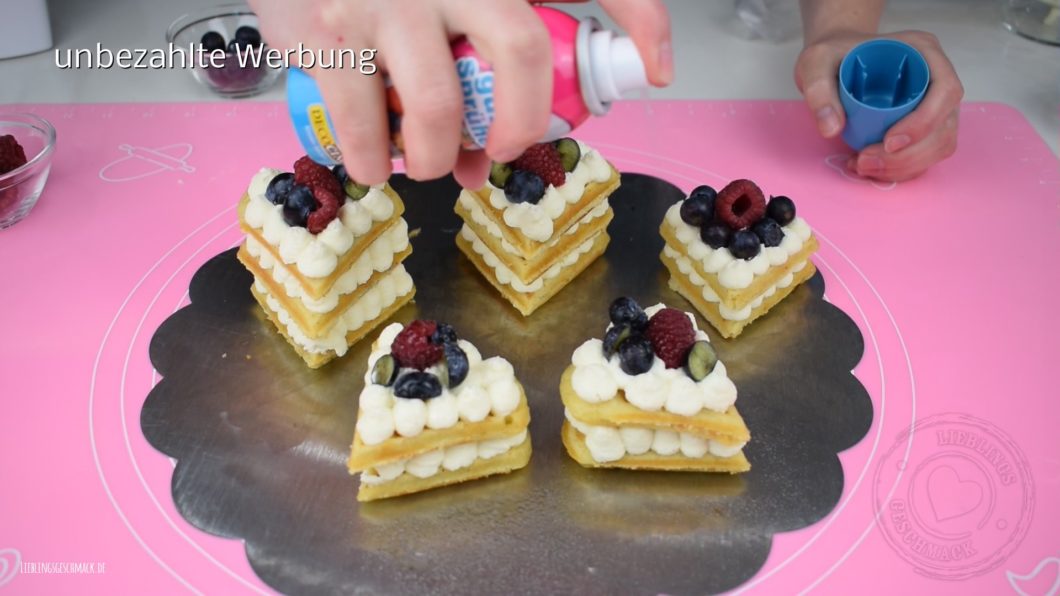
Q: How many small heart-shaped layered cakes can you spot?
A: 5